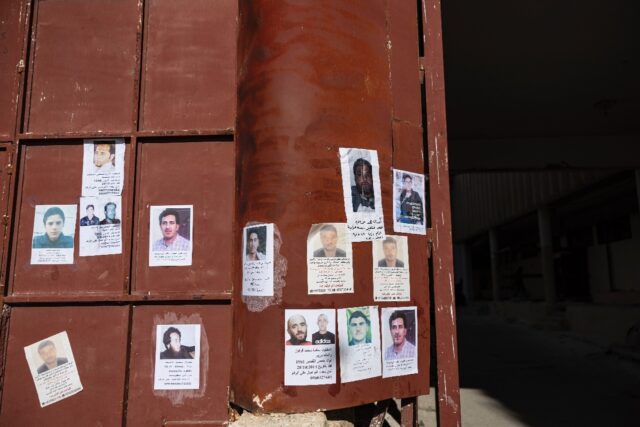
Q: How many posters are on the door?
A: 14